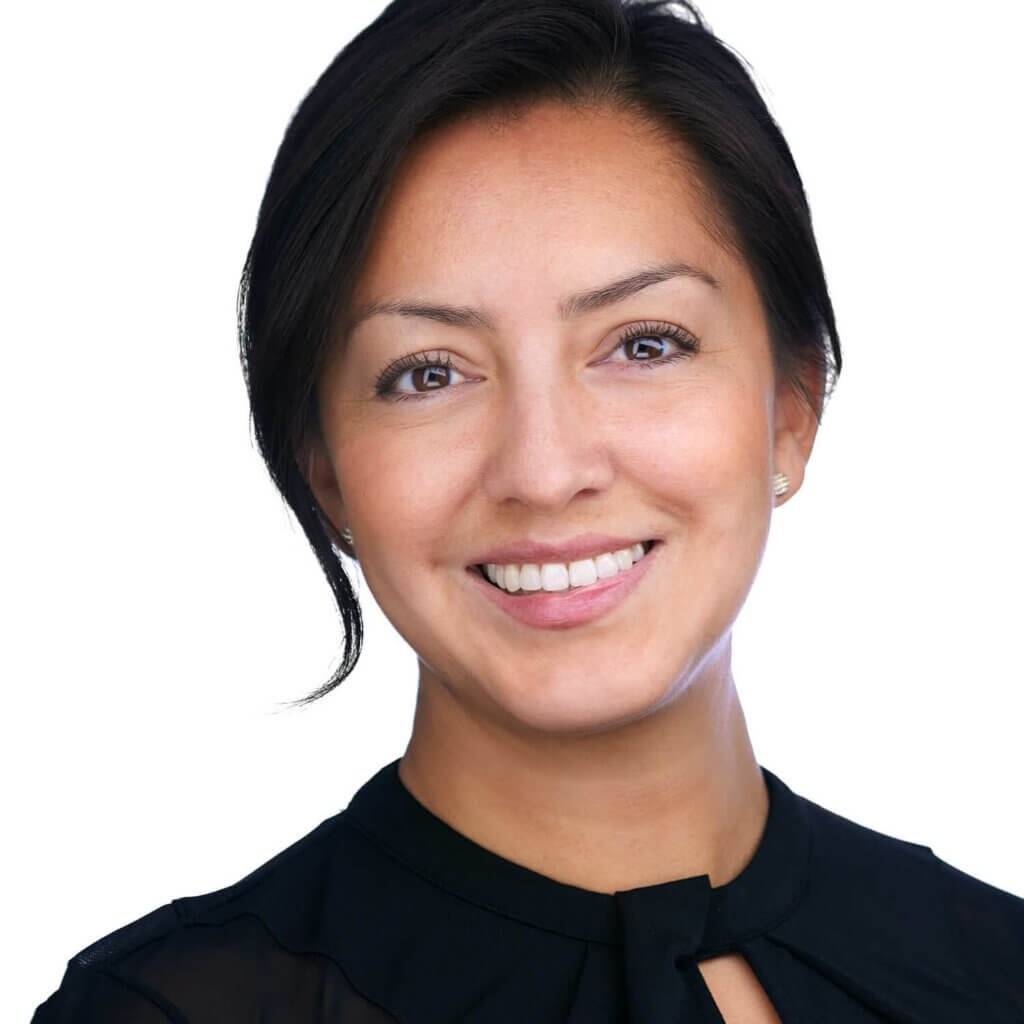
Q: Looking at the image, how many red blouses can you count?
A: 0